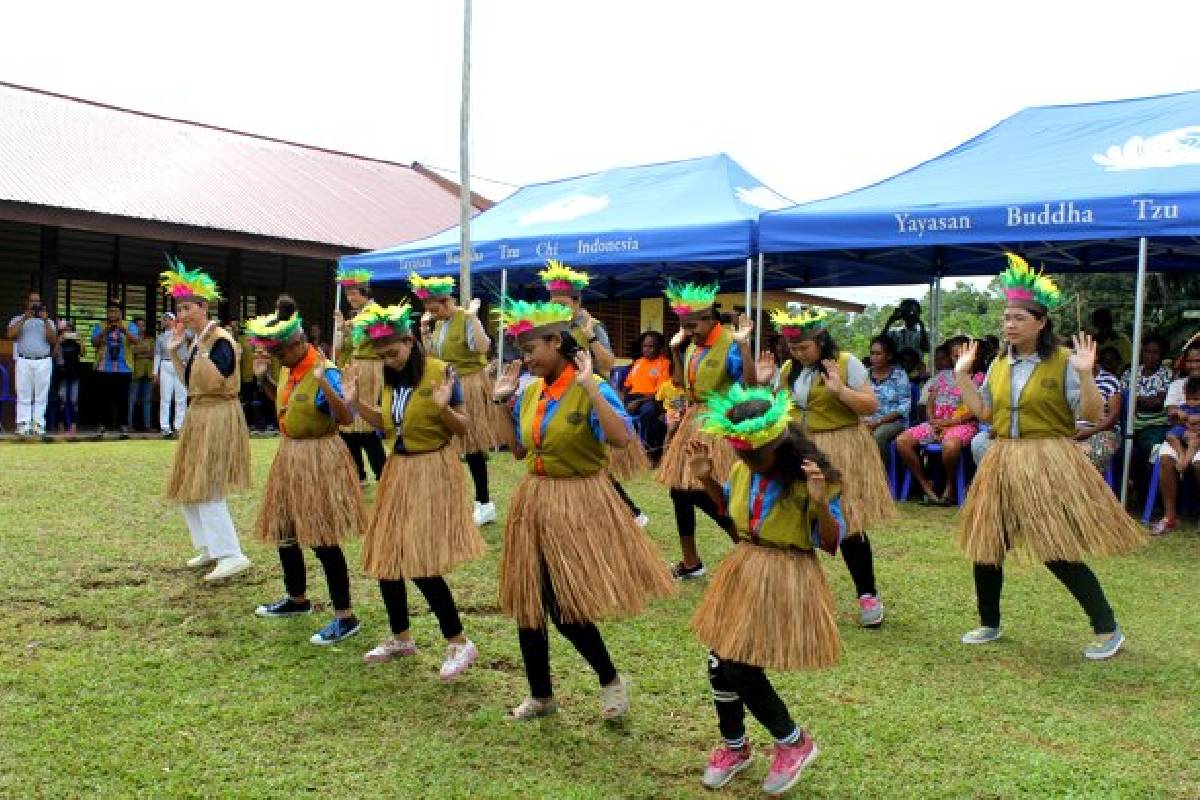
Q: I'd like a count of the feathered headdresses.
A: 11